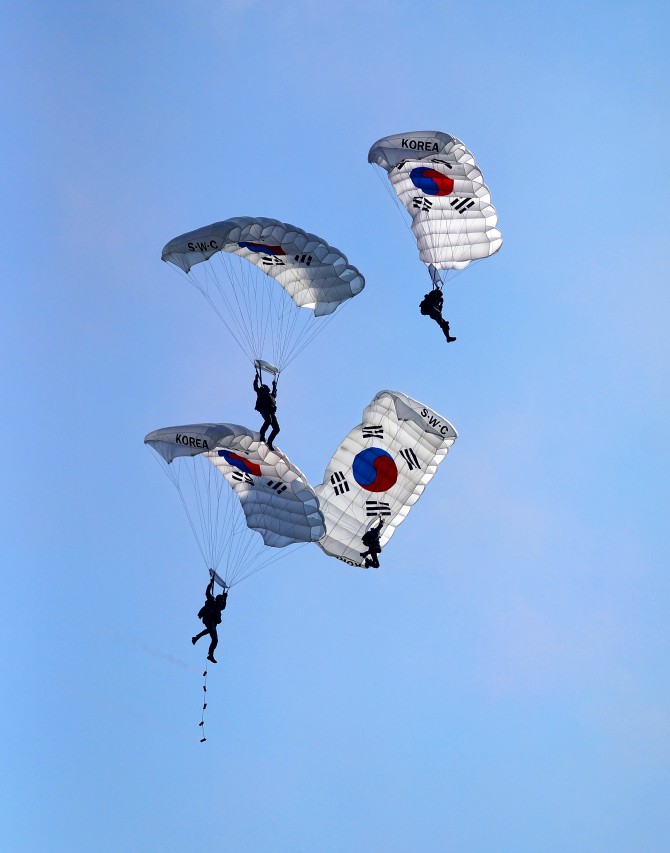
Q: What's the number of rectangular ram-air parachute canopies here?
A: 4